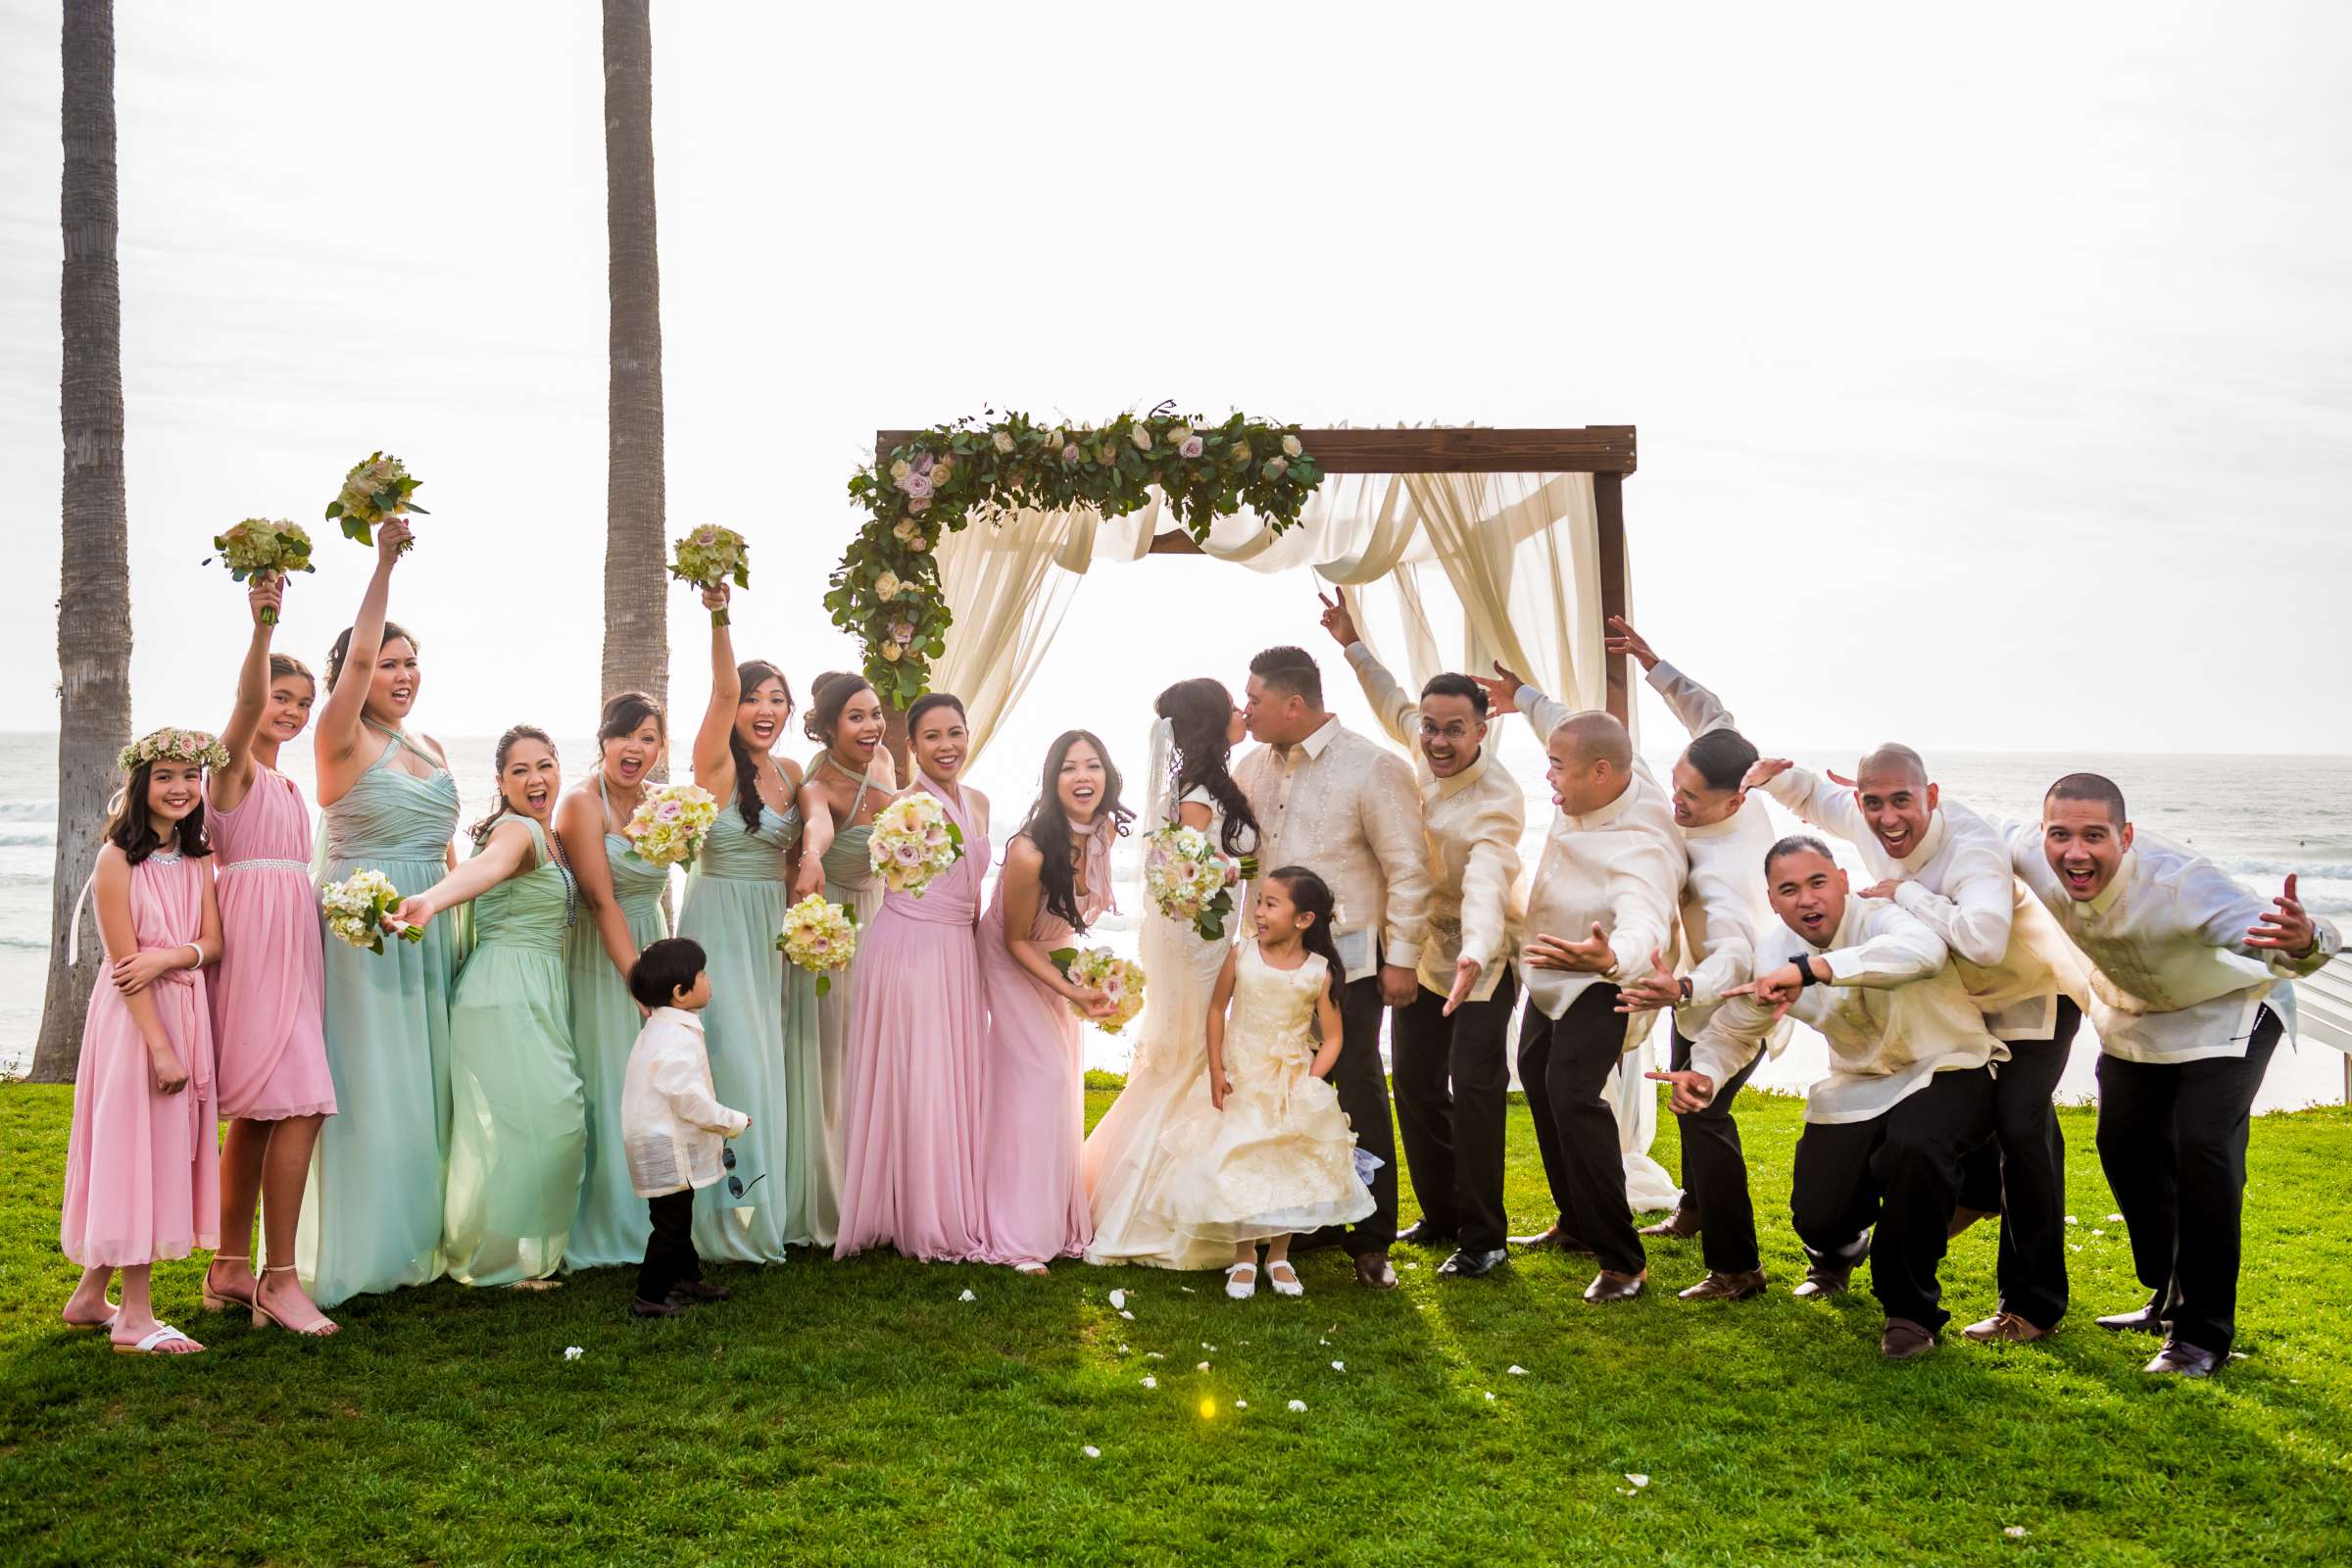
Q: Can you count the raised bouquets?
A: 3